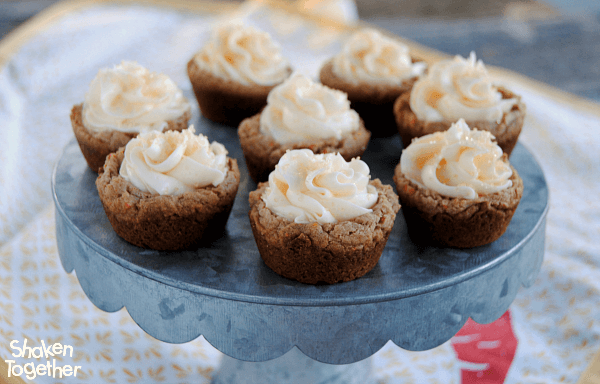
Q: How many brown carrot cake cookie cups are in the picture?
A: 8